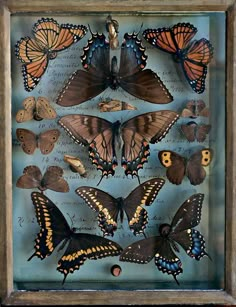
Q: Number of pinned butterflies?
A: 13